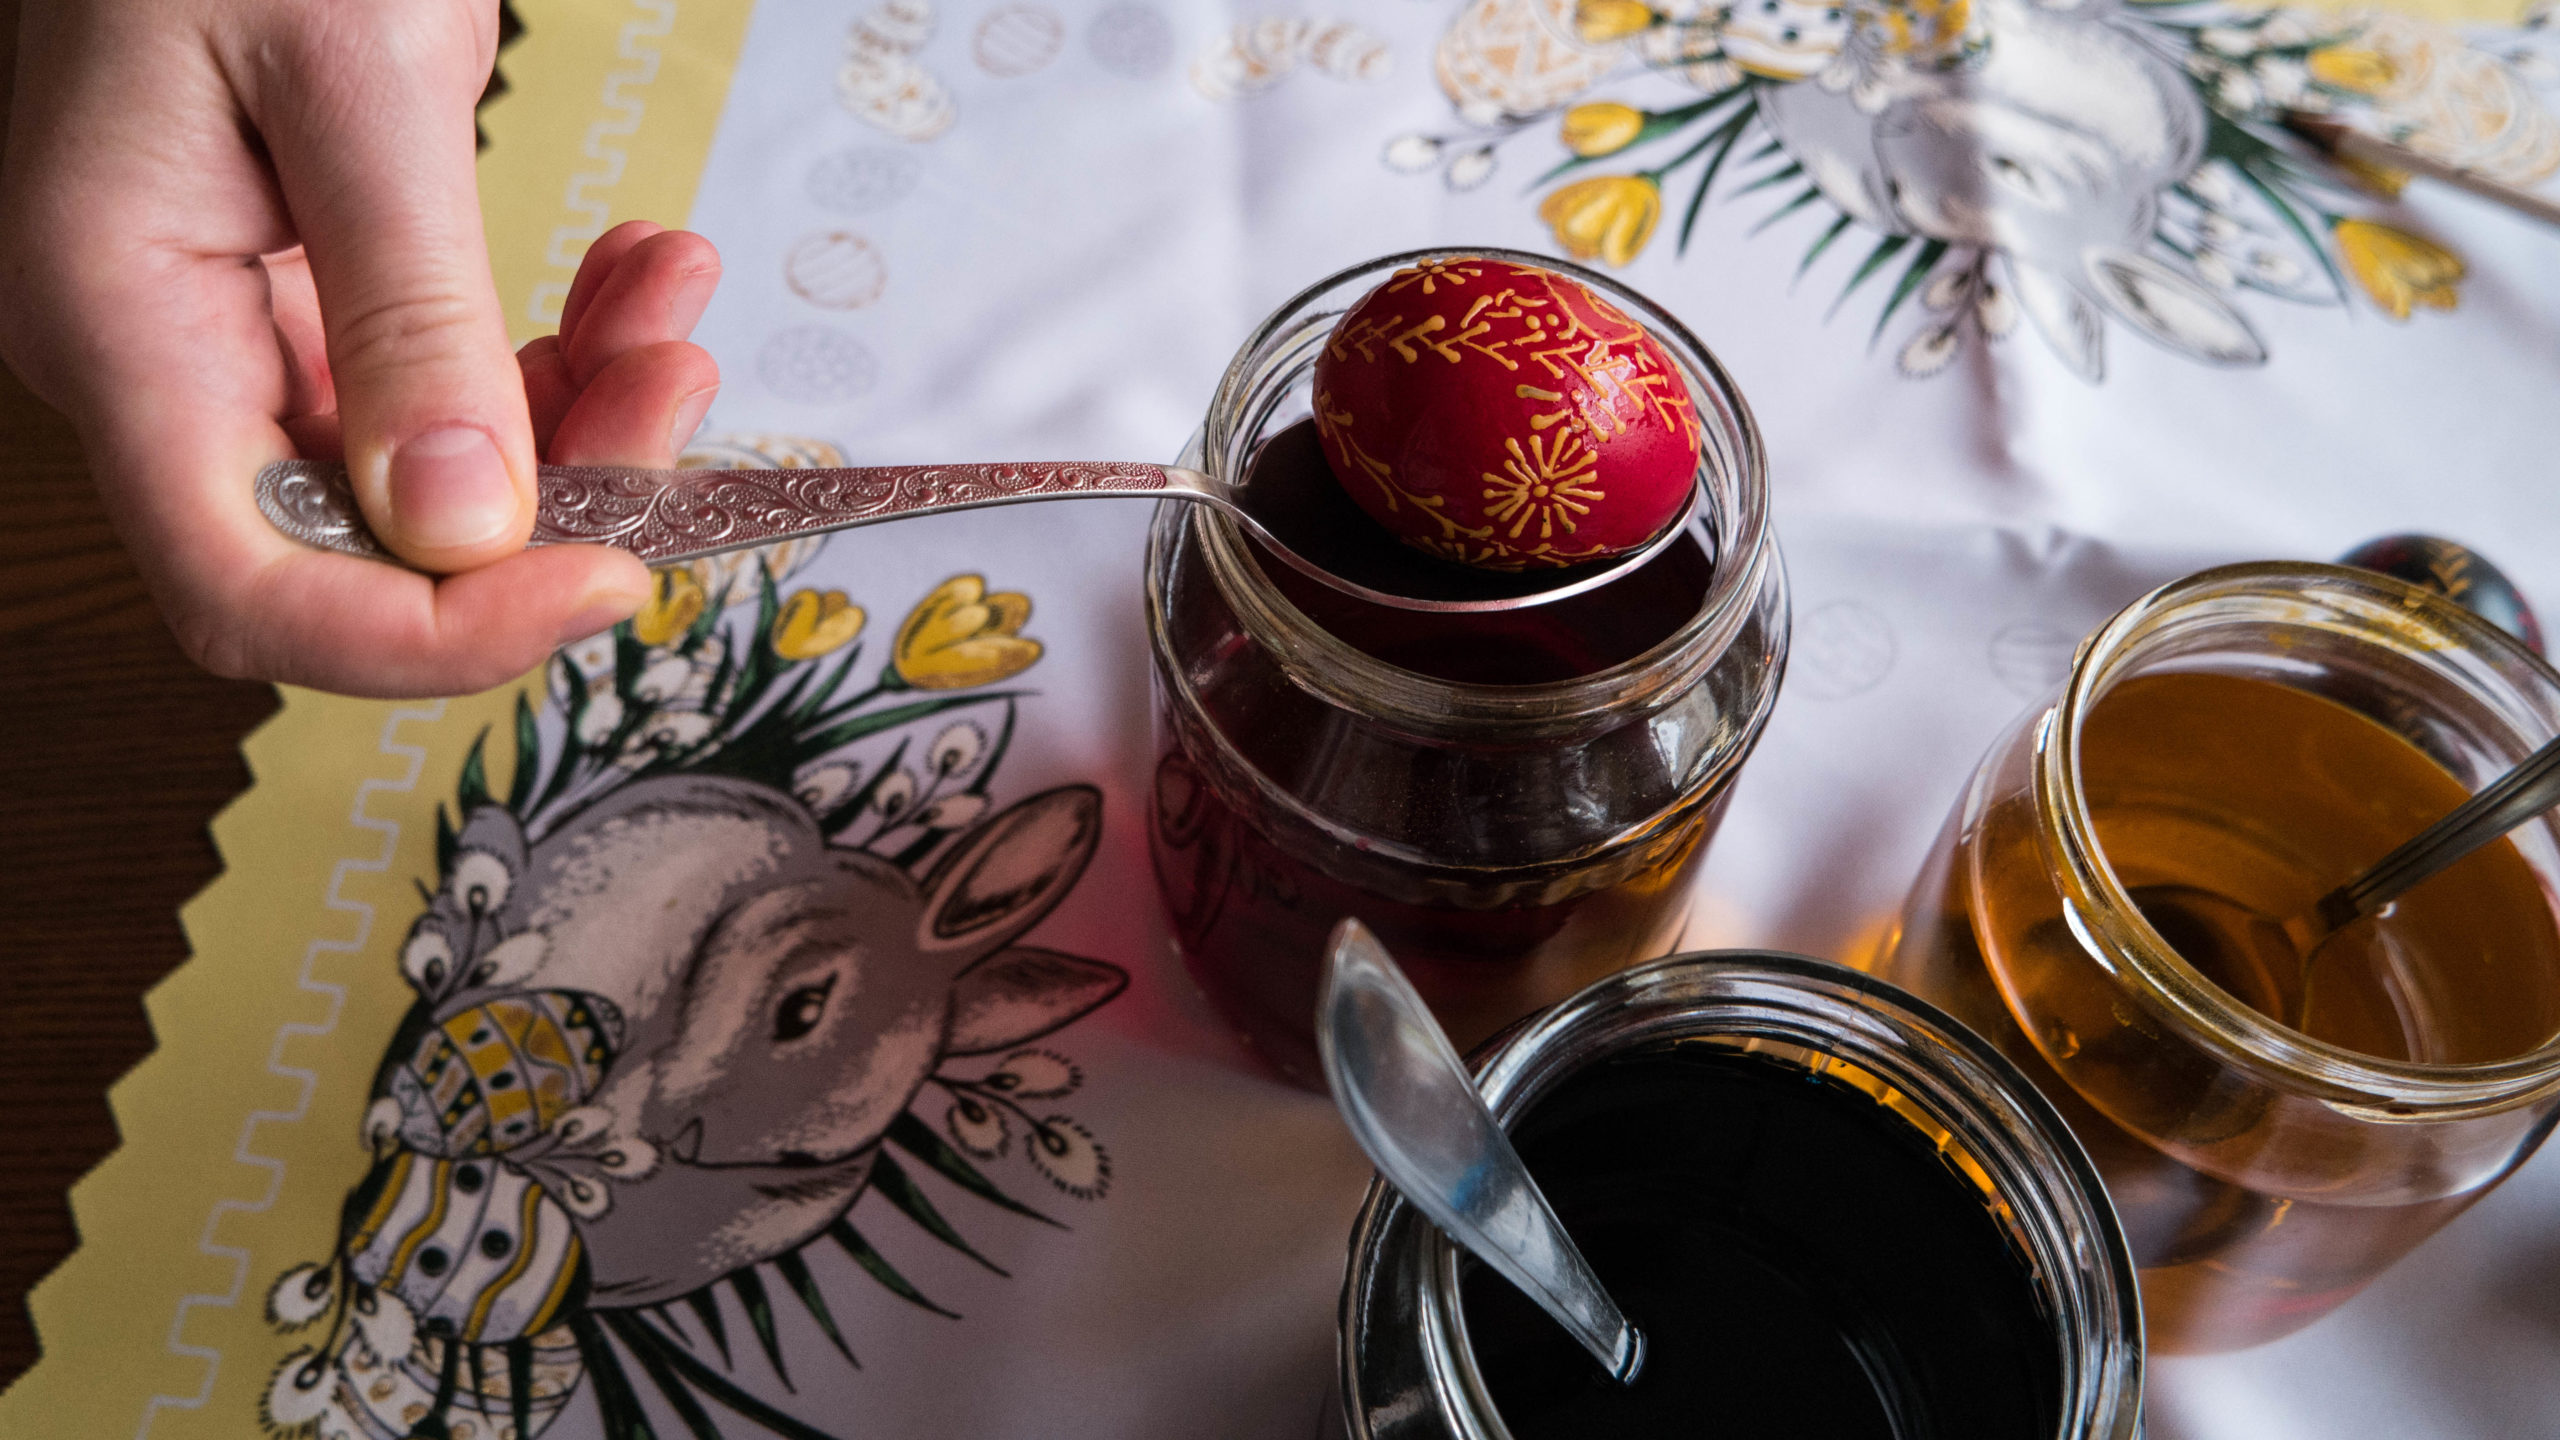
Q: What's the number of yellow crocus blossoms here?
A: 9